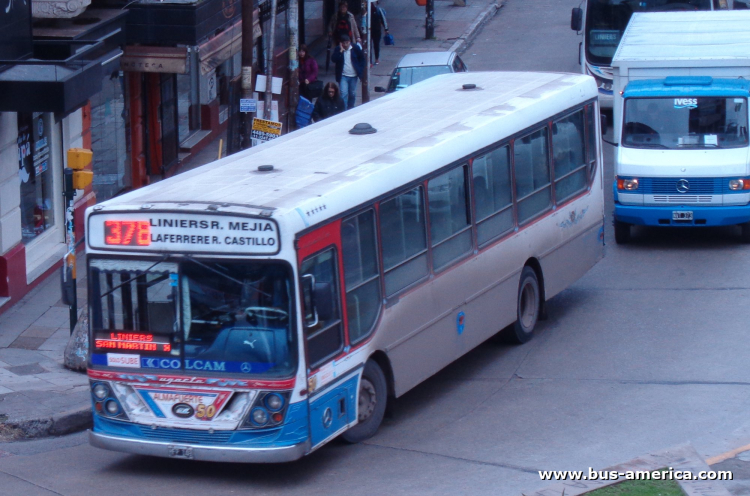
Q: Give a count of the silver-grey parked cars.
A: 1